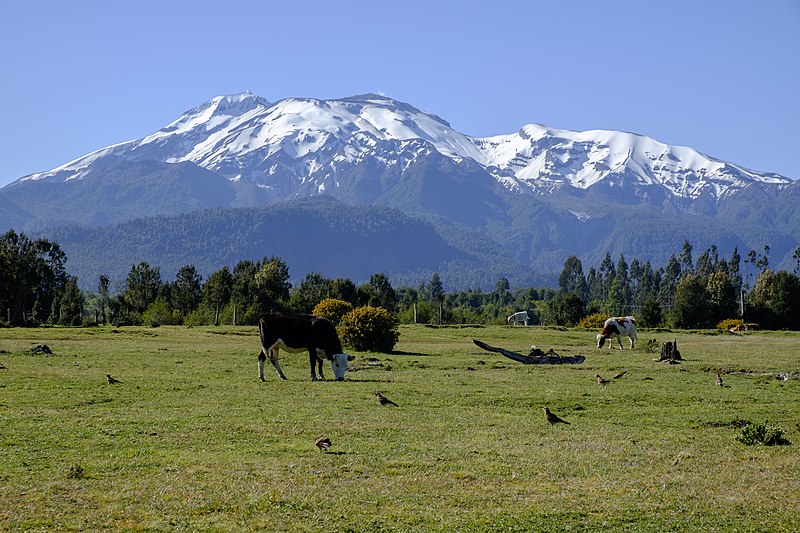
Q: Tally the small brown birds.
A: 7